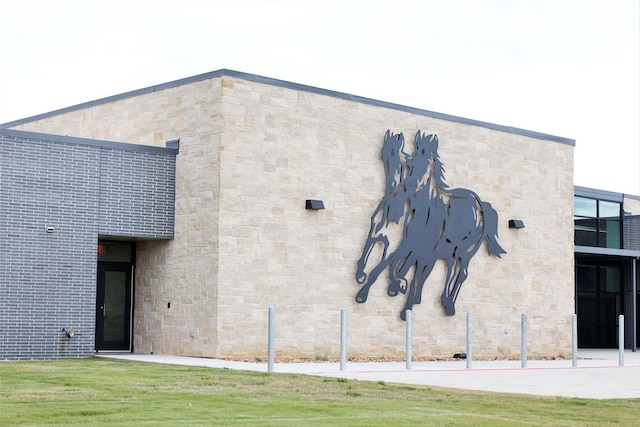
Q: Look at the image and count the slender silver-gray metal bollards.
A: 7